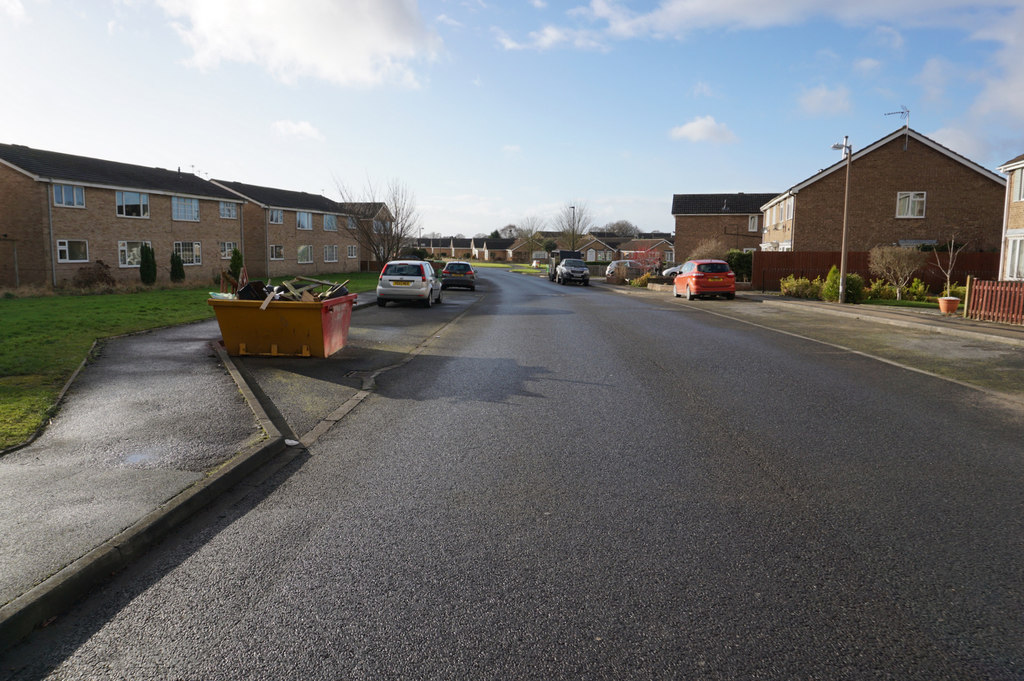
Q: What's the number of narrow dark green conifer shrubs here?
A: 3